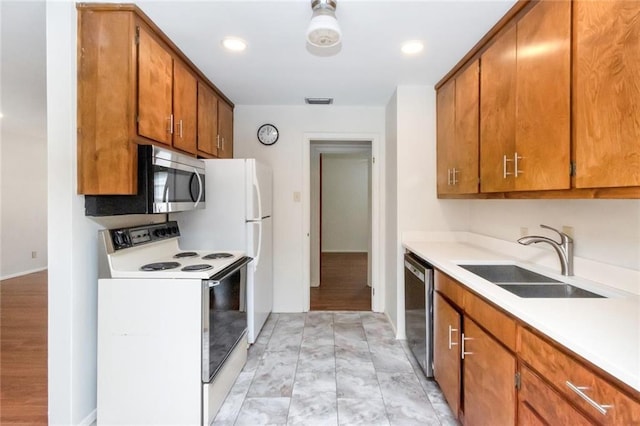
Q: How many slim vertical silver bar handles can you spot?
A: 10